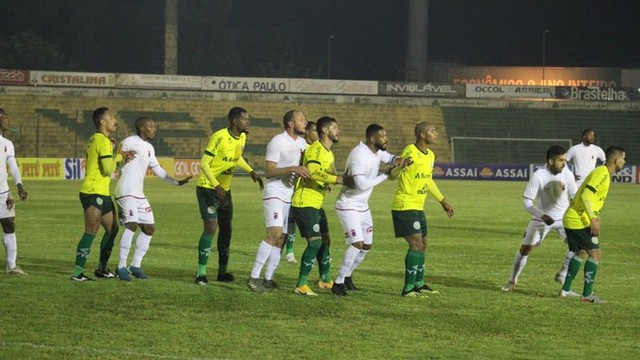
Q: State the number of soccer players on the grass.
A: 12